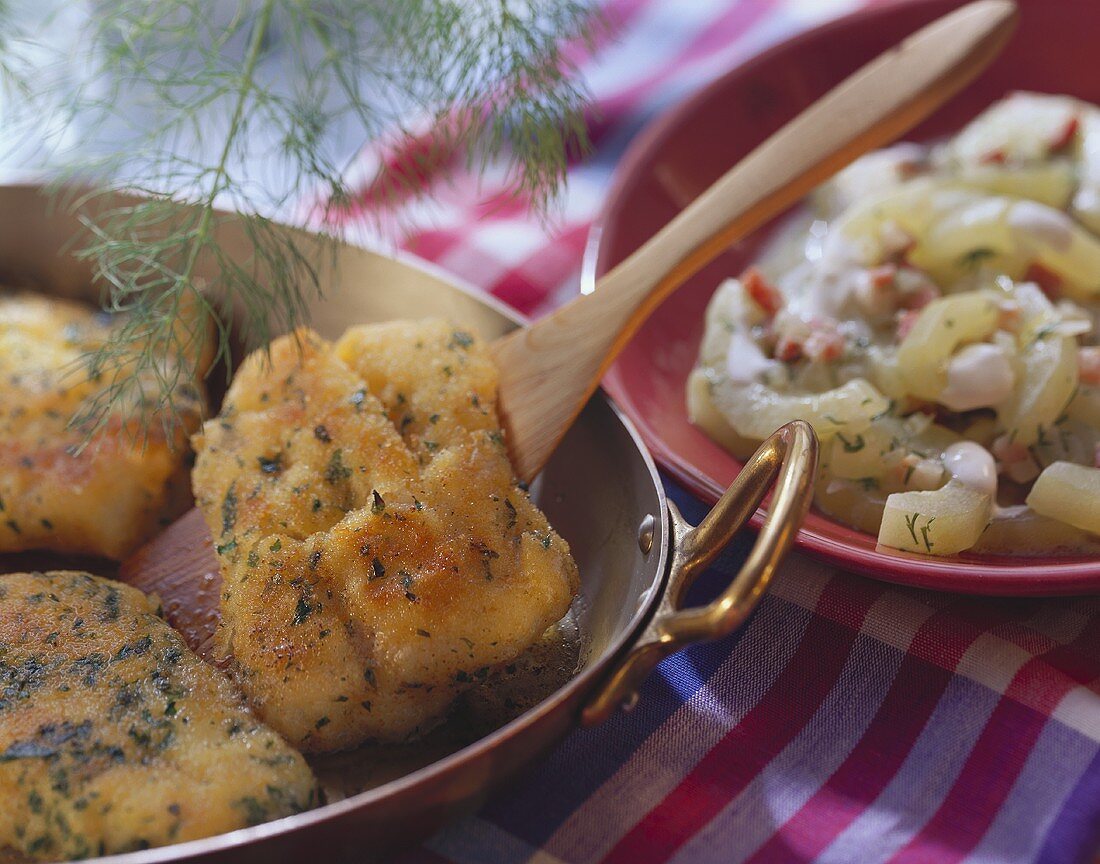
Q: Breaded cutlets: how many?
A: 3